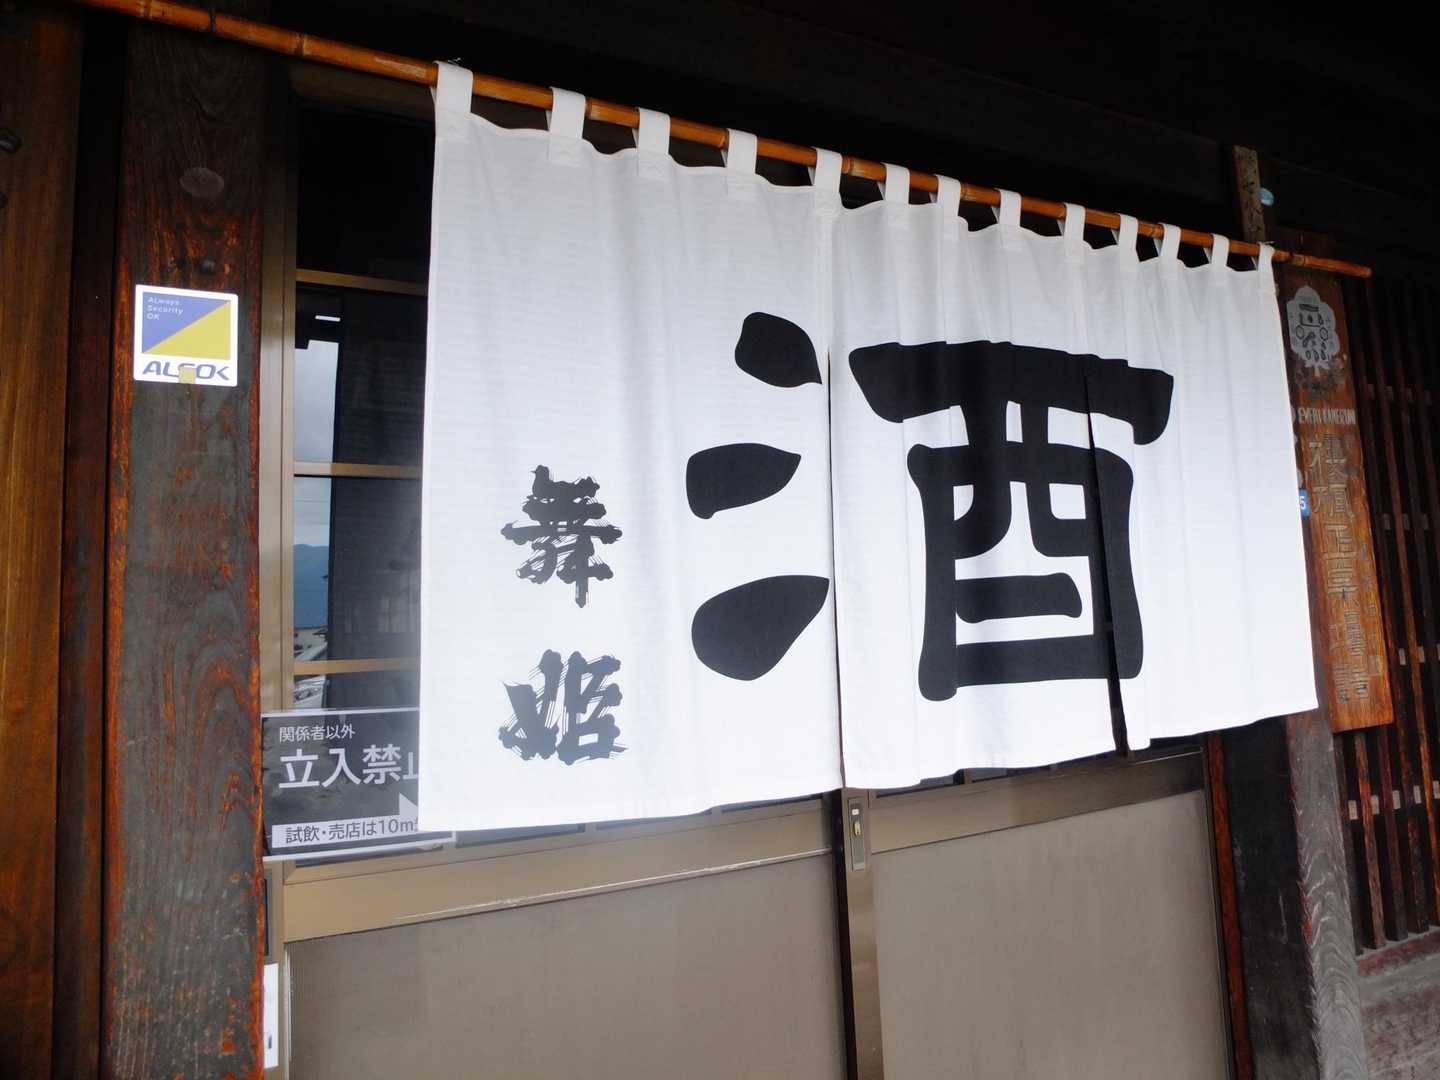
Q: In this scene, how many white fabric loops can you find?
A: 13